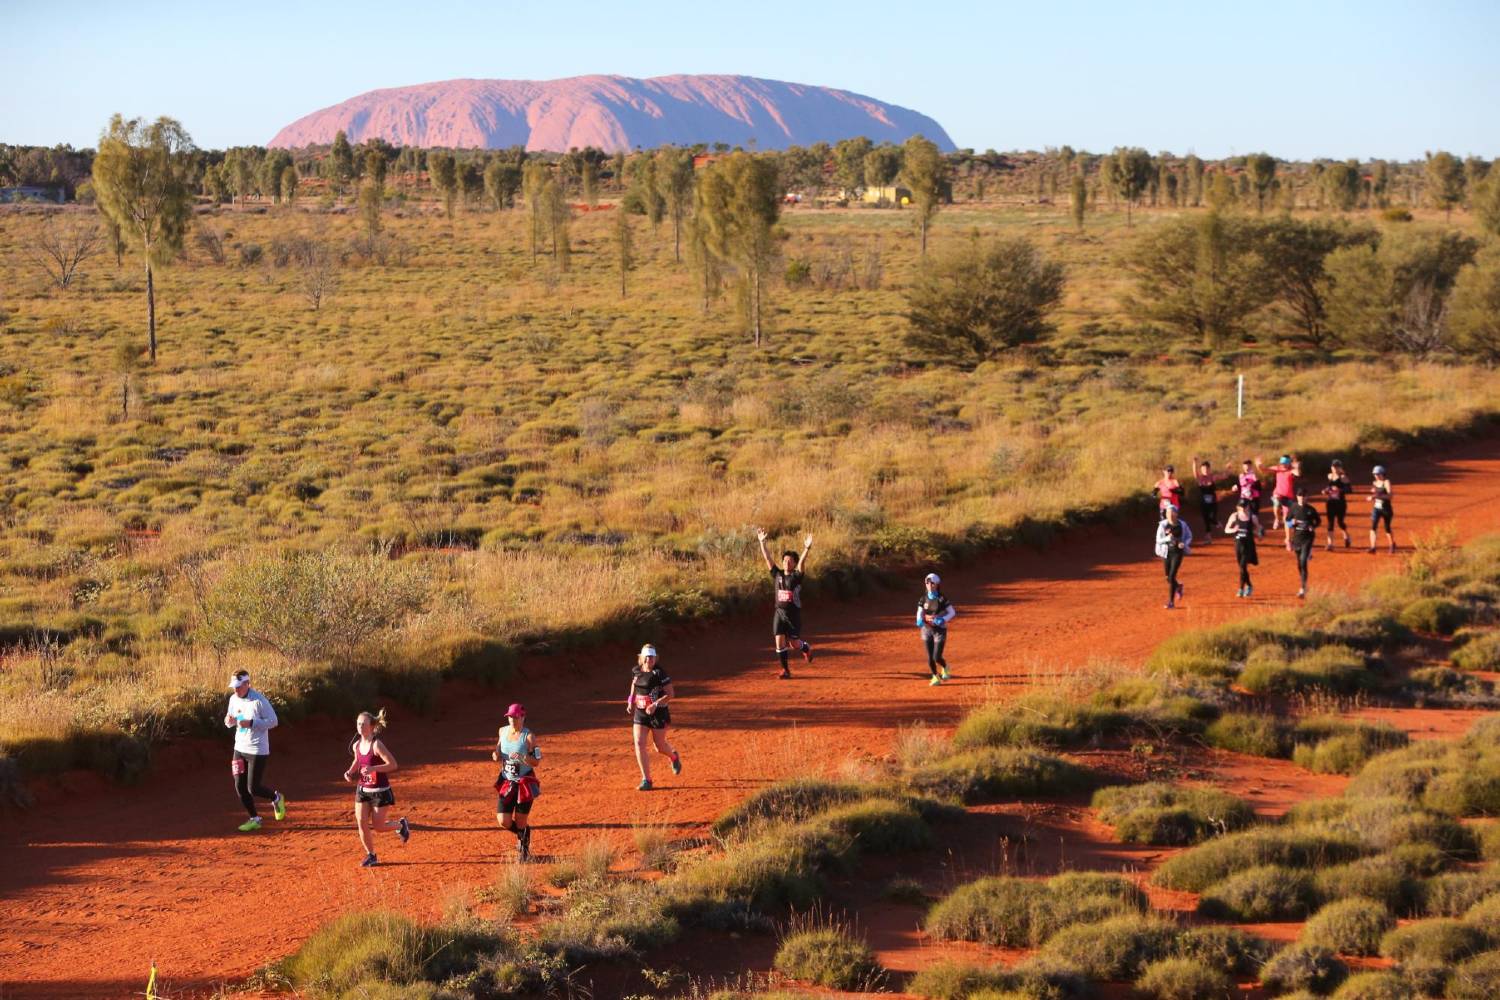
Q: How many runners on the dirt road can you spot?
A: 15